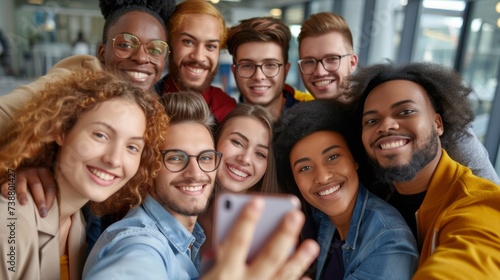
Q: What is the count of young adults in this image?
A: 9